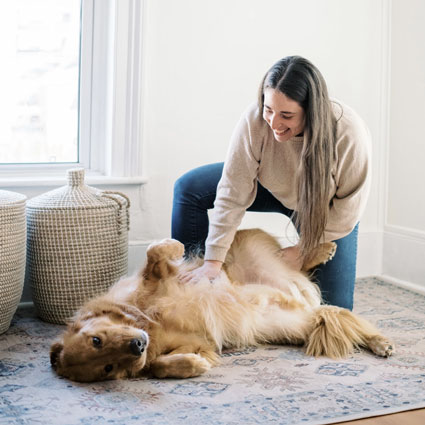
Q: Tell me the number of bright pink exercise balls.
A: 0